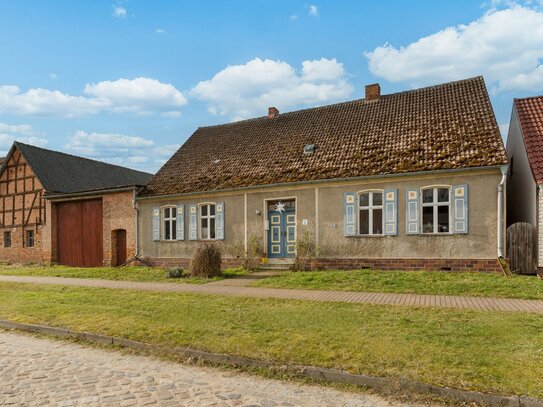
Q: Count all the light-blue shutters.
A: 8